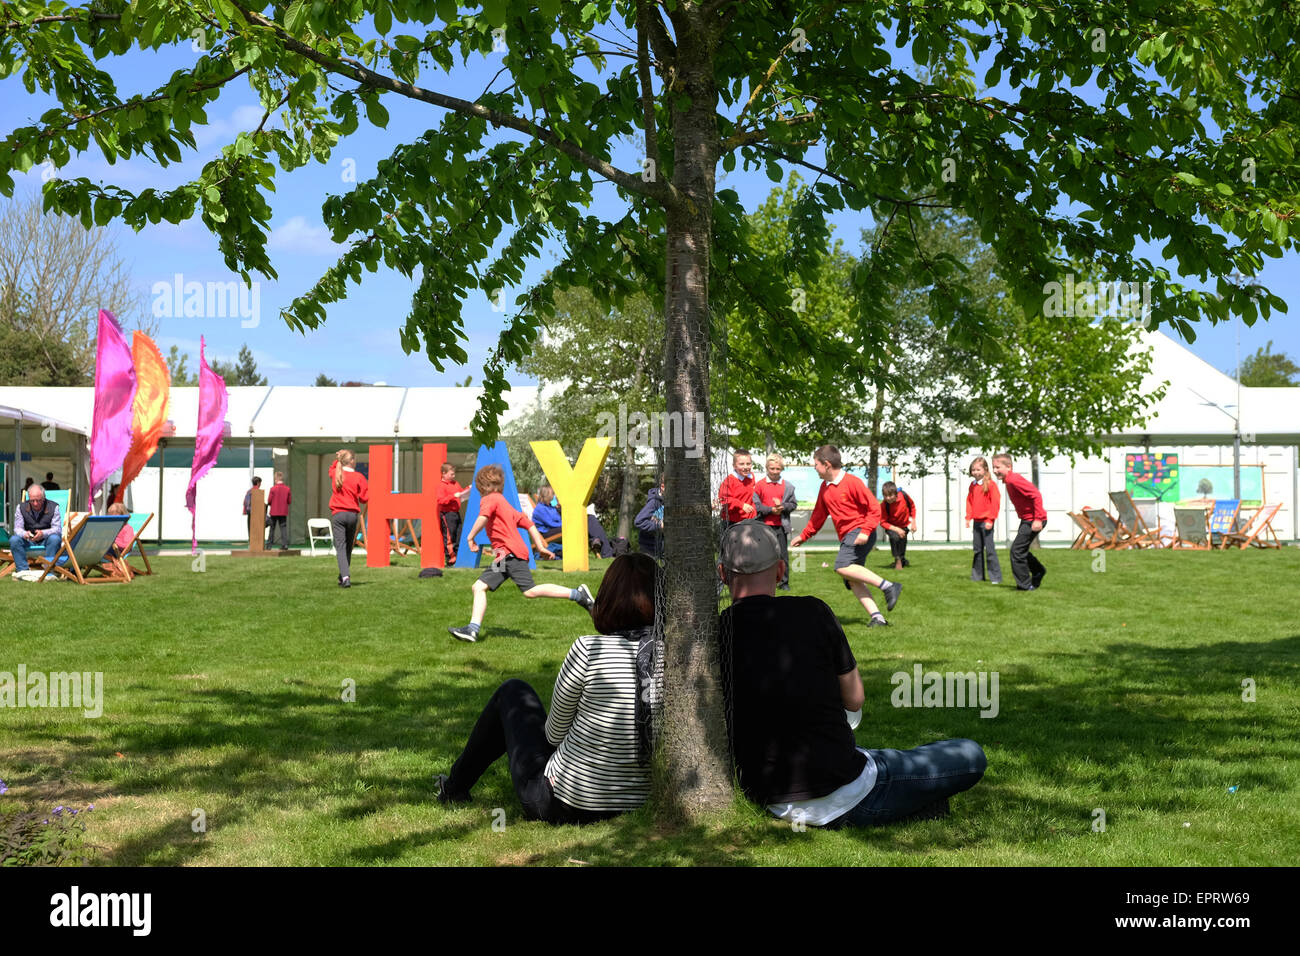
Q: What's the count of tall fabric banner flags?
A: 3